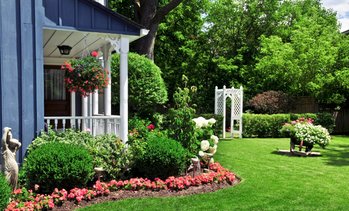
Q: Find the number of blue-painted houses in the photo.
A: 1